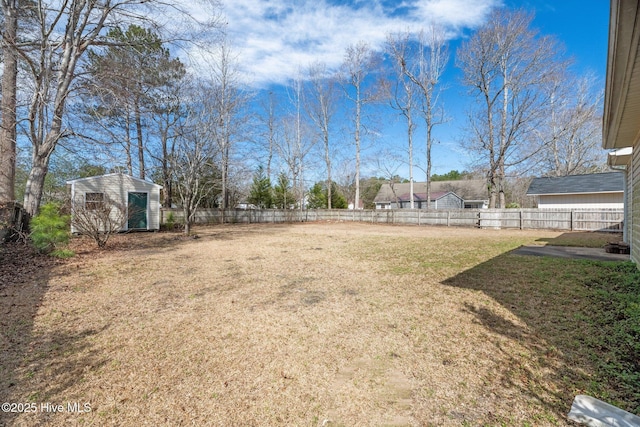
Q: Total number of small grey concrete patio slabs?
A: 1